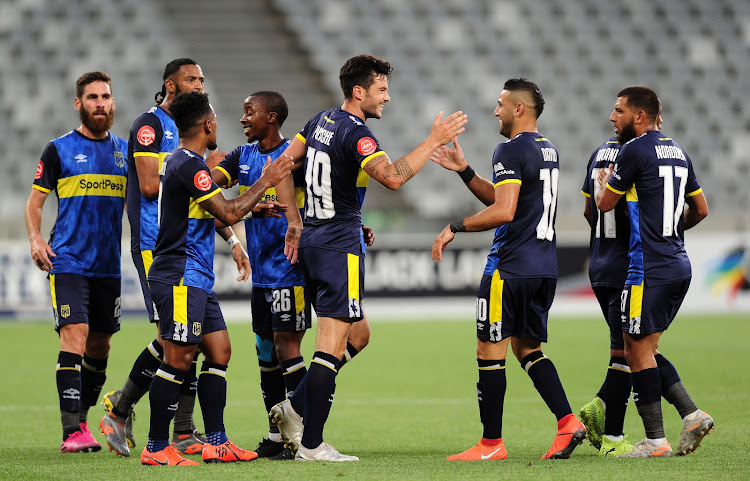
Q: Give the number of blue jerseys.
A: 8